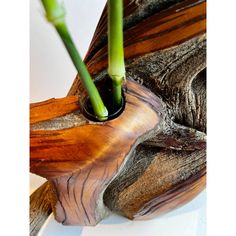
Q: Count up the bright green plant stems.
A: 2